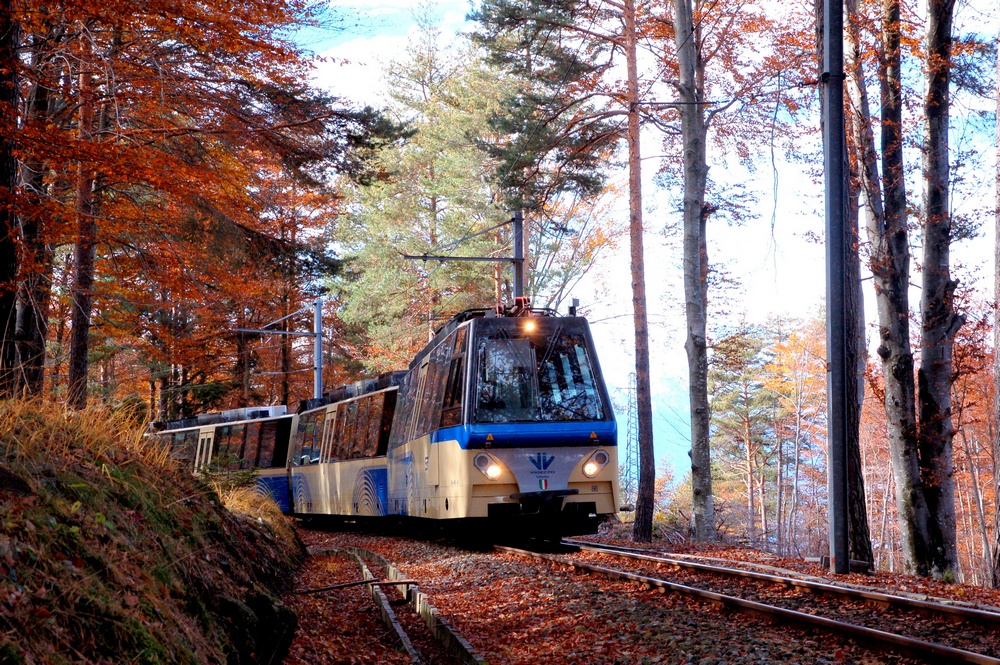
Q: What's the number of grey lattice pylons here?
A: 1